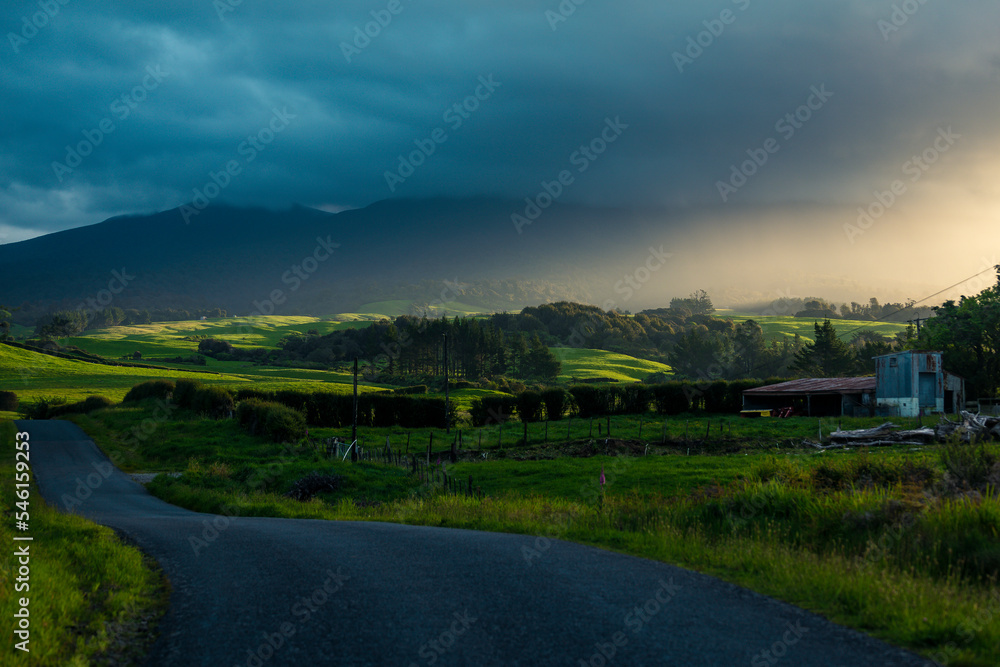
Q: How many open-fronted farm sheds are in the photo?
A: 1